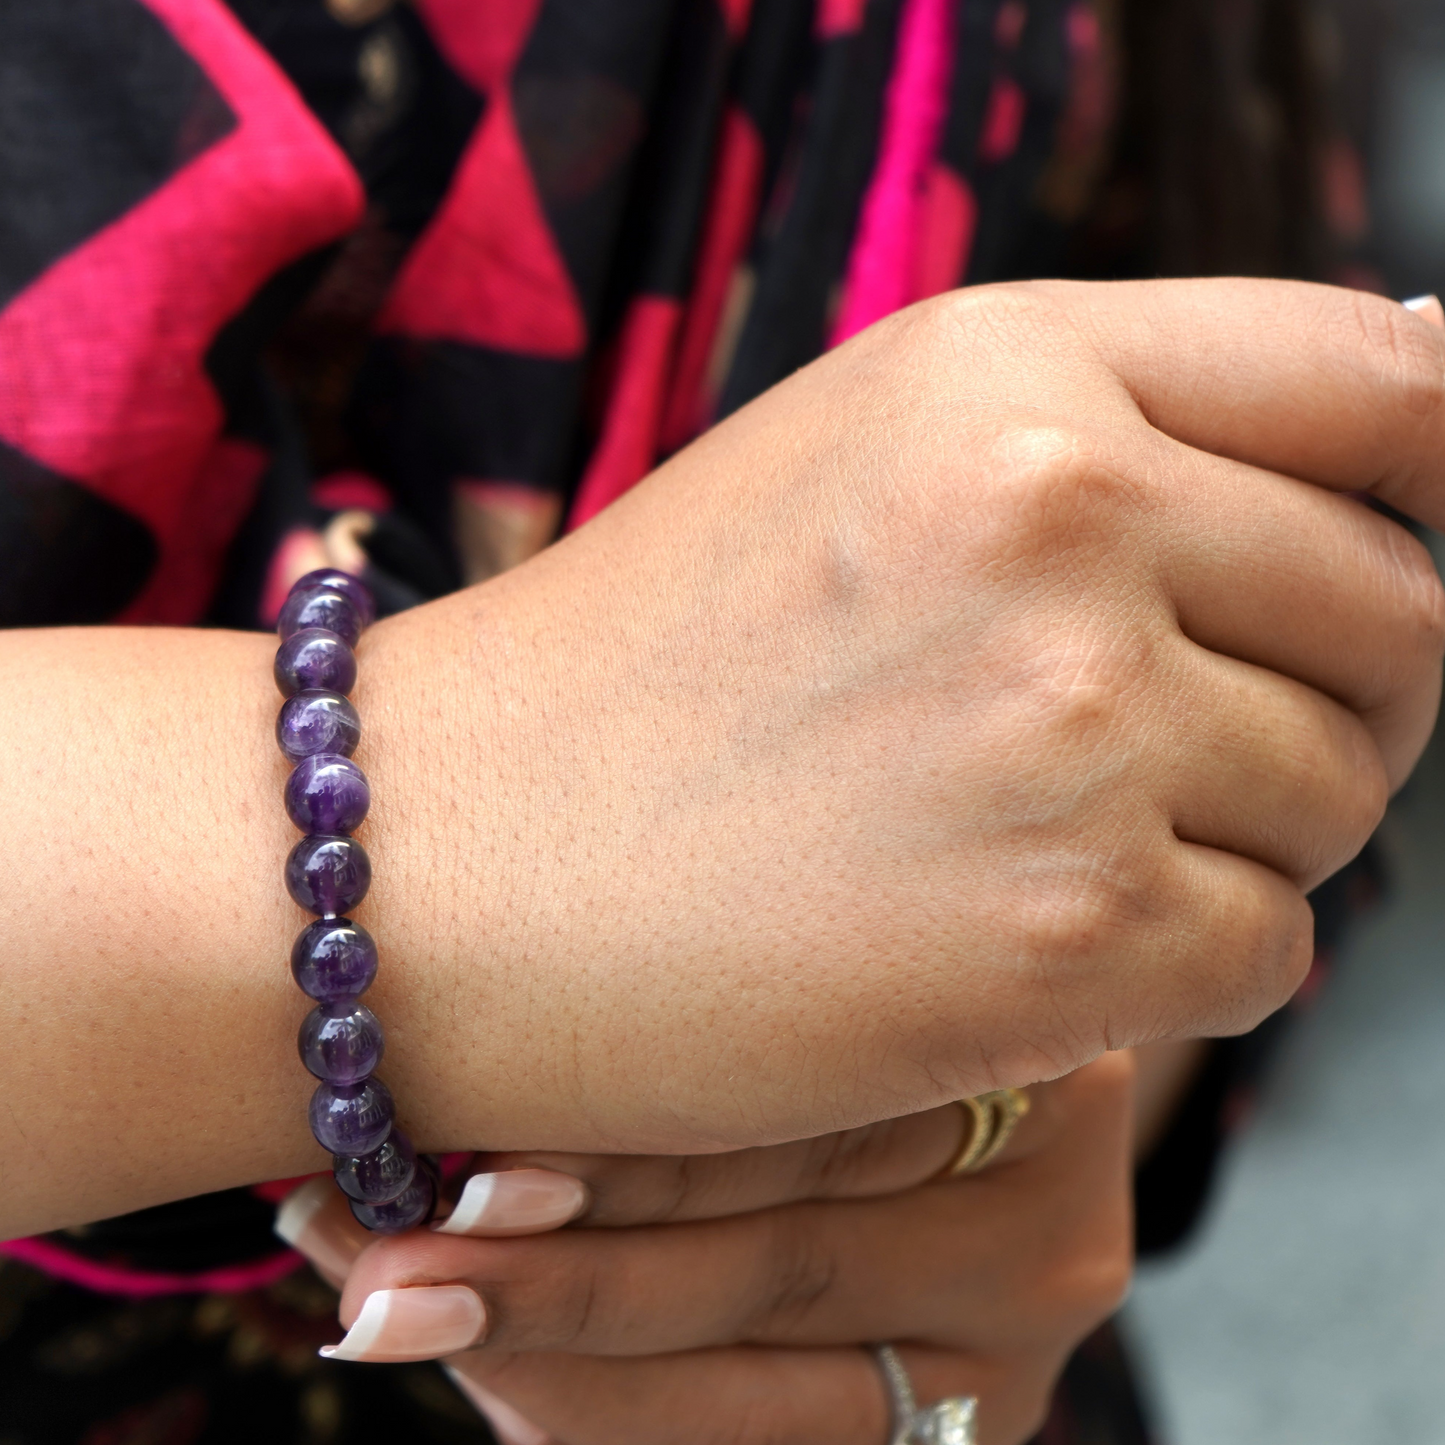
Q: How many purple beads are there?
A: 11